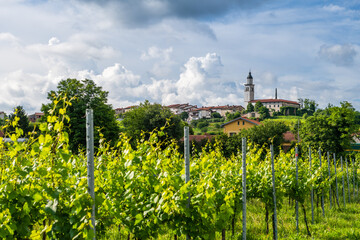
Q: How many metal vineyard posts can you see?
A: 12